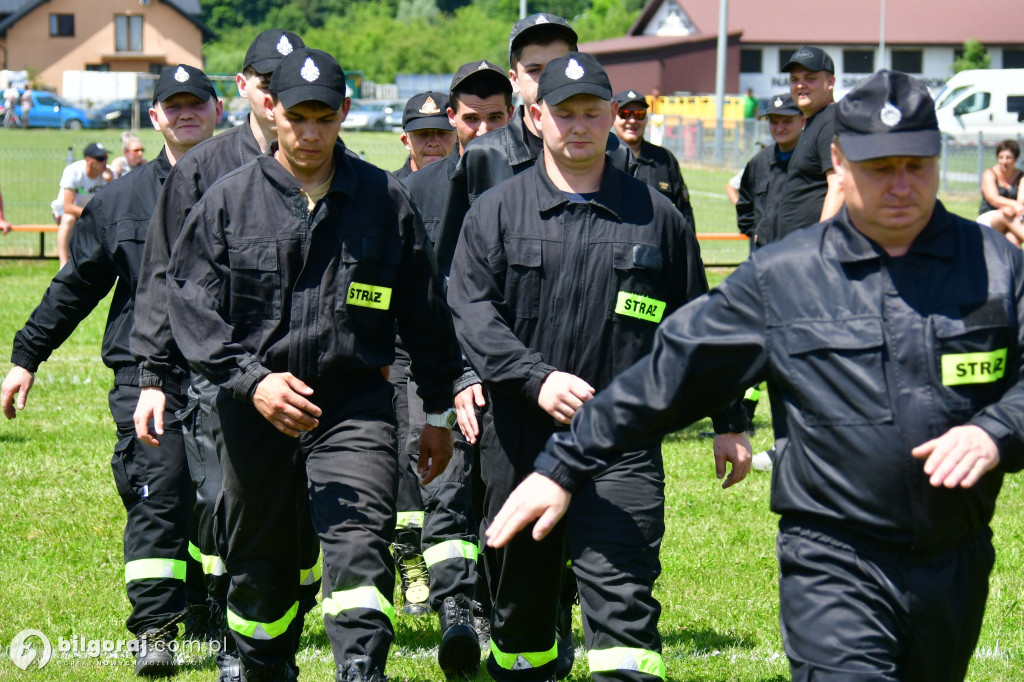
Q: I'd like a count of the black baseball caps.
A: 12